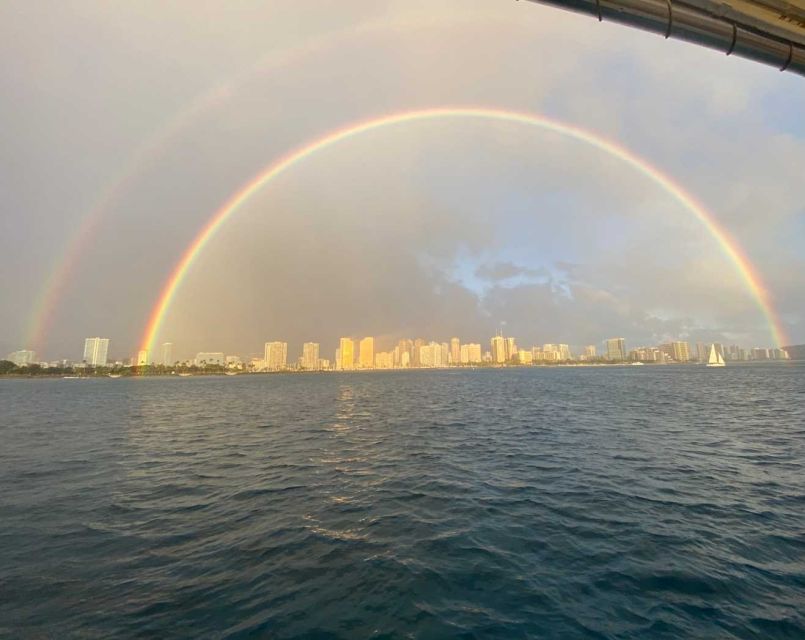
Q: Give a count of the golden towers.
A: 2